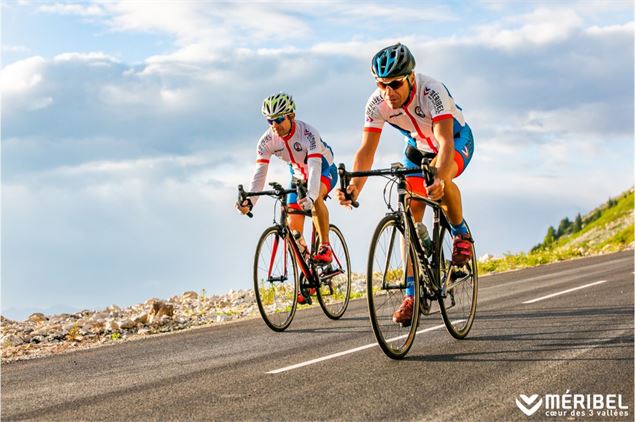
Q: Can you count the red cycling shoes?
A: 4